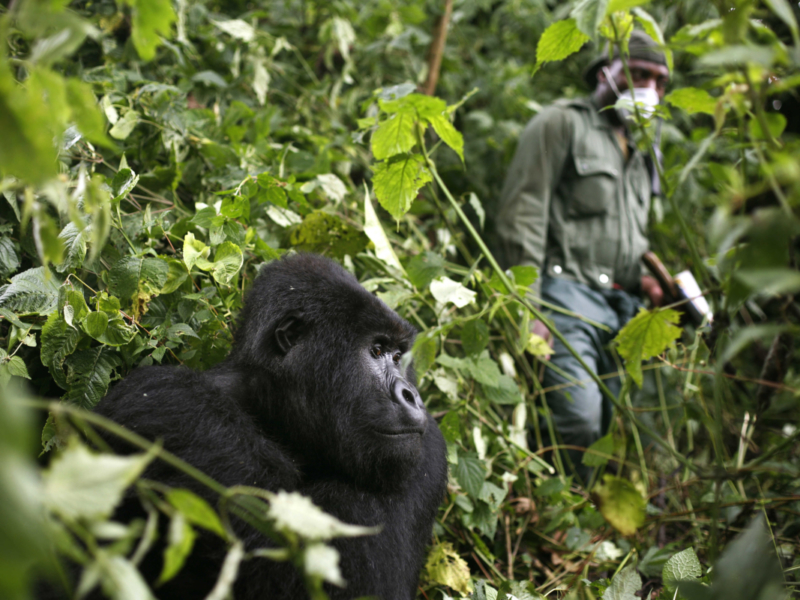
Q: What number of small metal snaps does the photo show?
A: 2